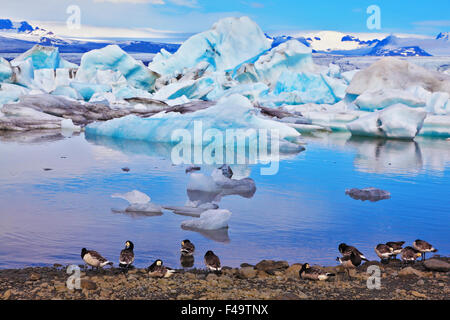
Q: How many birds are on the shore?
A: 12